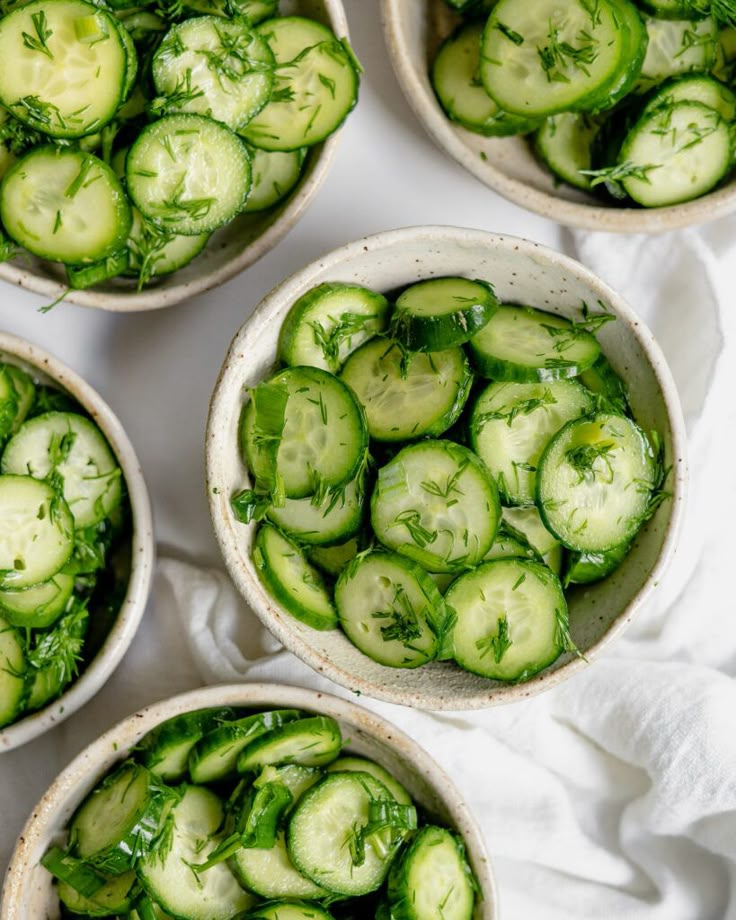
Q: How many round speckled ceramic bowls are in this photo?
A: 5